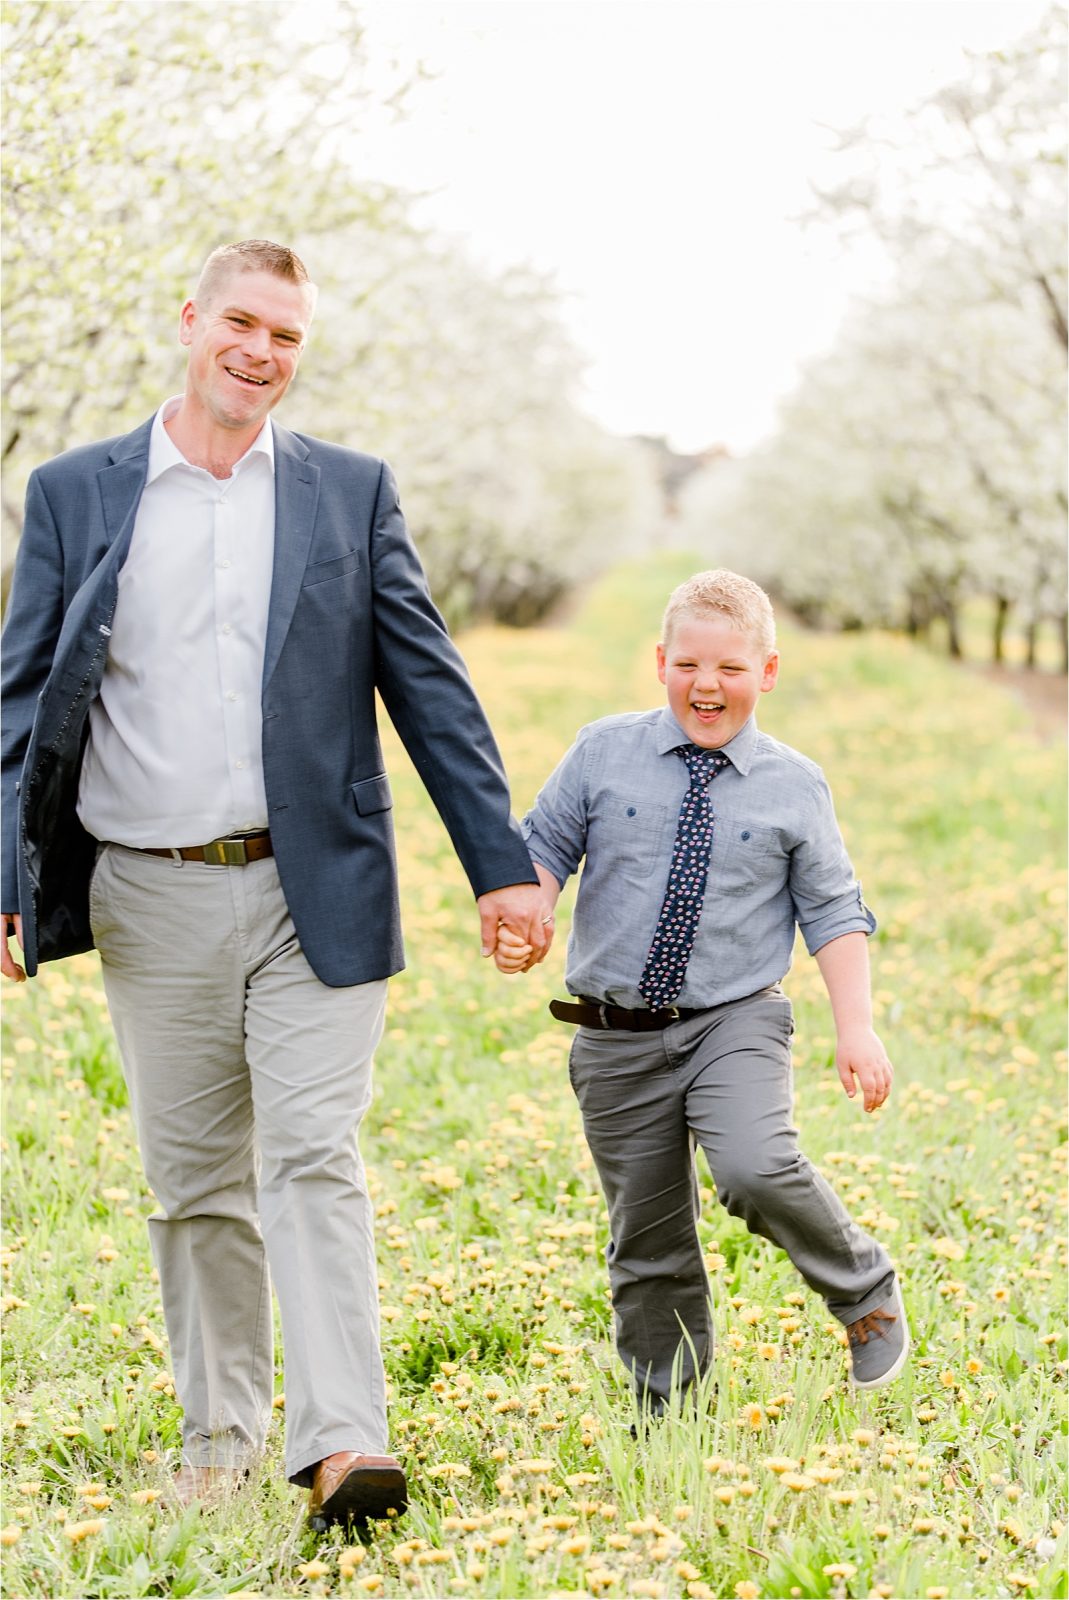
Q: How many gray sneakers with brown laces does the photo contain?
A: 1